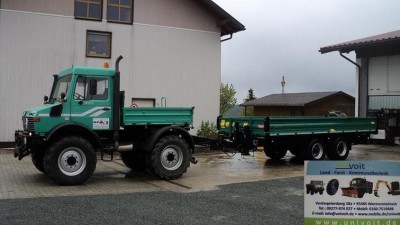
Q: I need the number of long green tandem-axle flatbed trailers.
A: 1